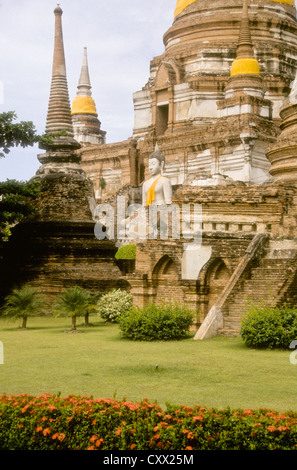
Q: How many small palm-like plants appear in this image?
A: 3